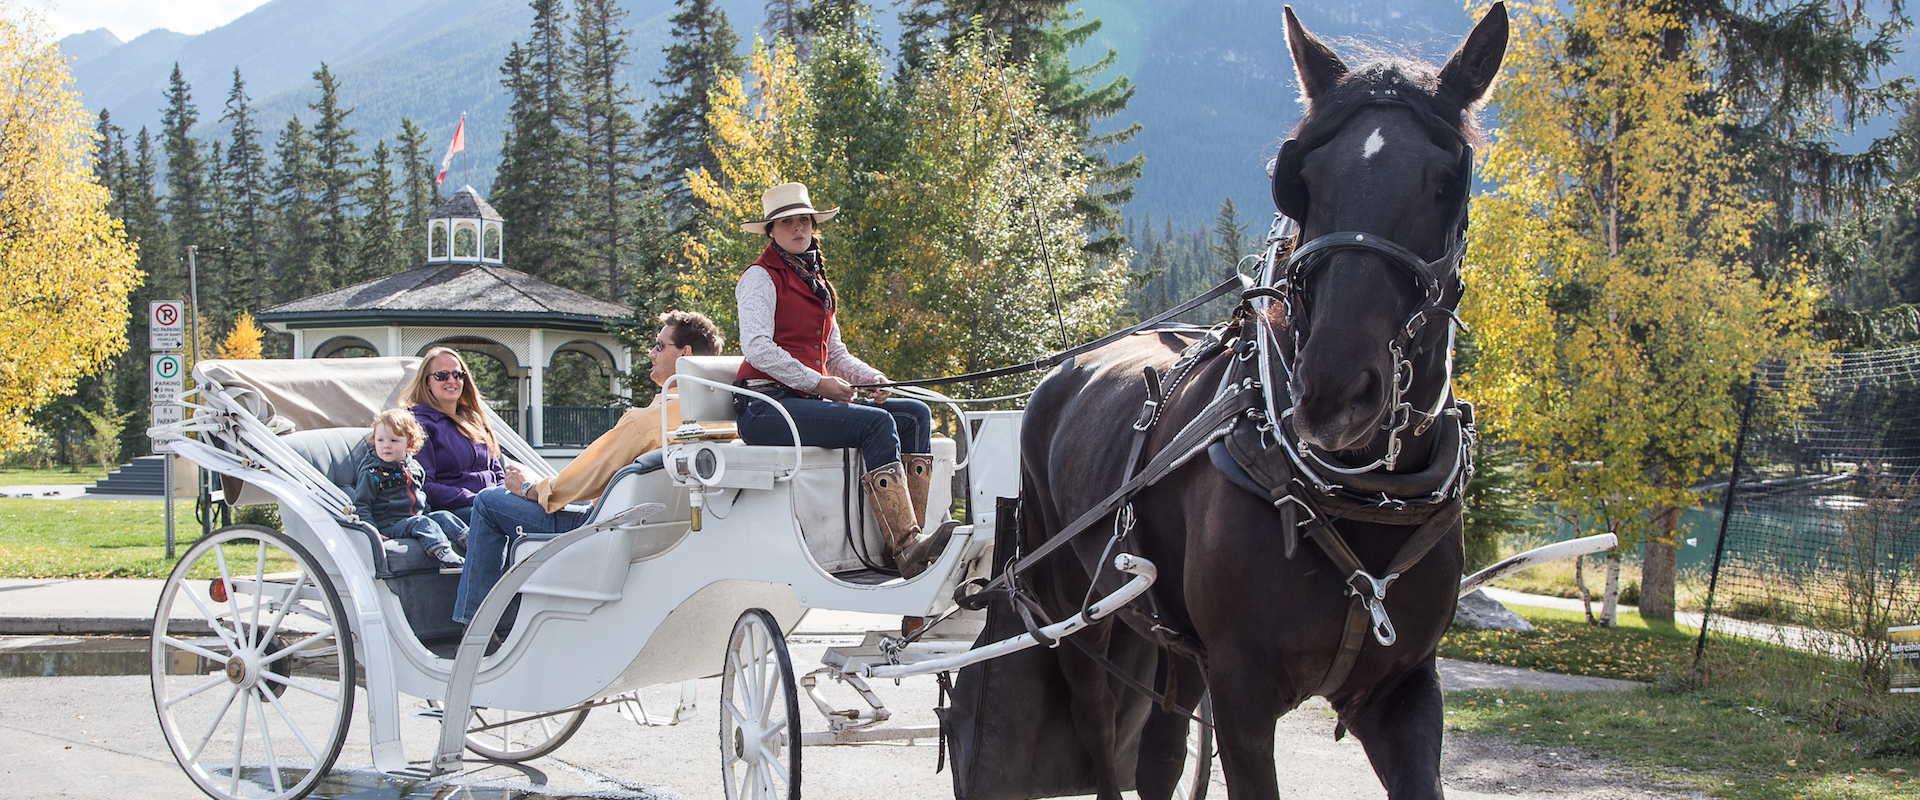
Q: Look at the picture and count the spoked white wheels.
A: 4